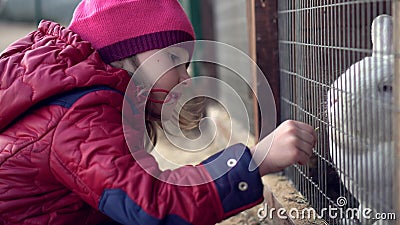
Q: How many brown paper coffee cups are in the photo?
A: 0